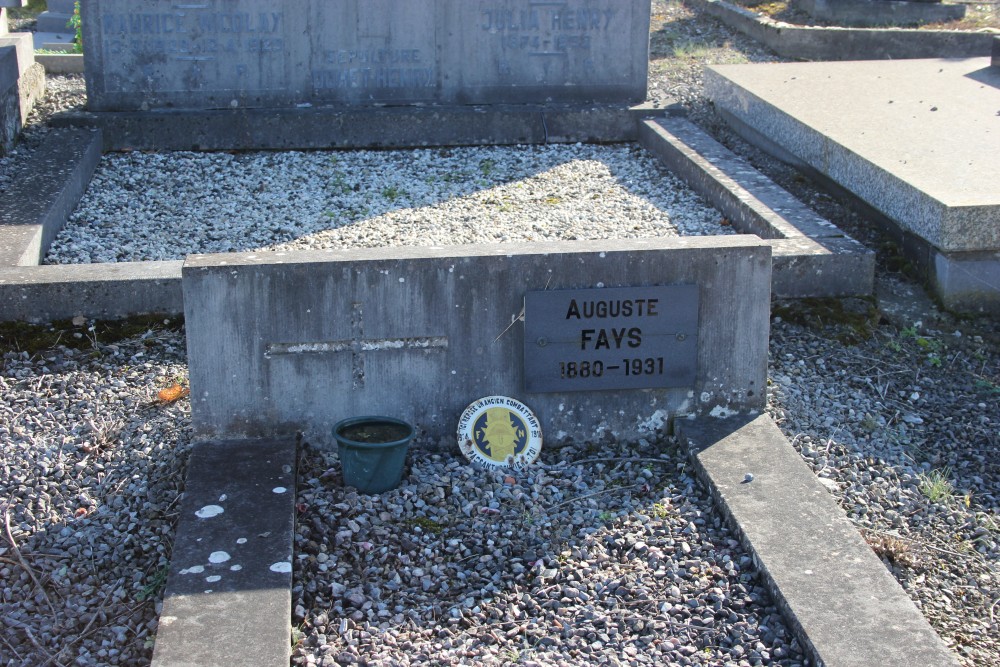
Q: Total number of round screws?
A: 2